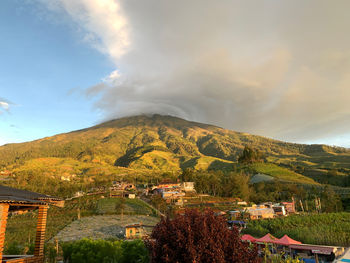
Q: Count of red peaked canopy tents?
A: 3